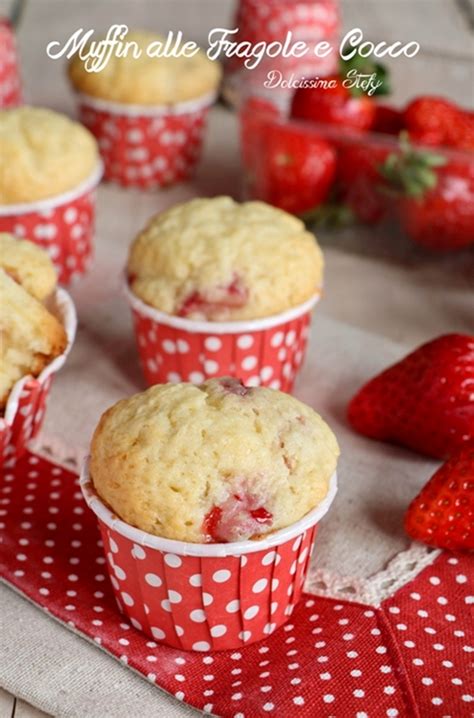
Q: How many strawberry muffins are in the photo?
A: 5